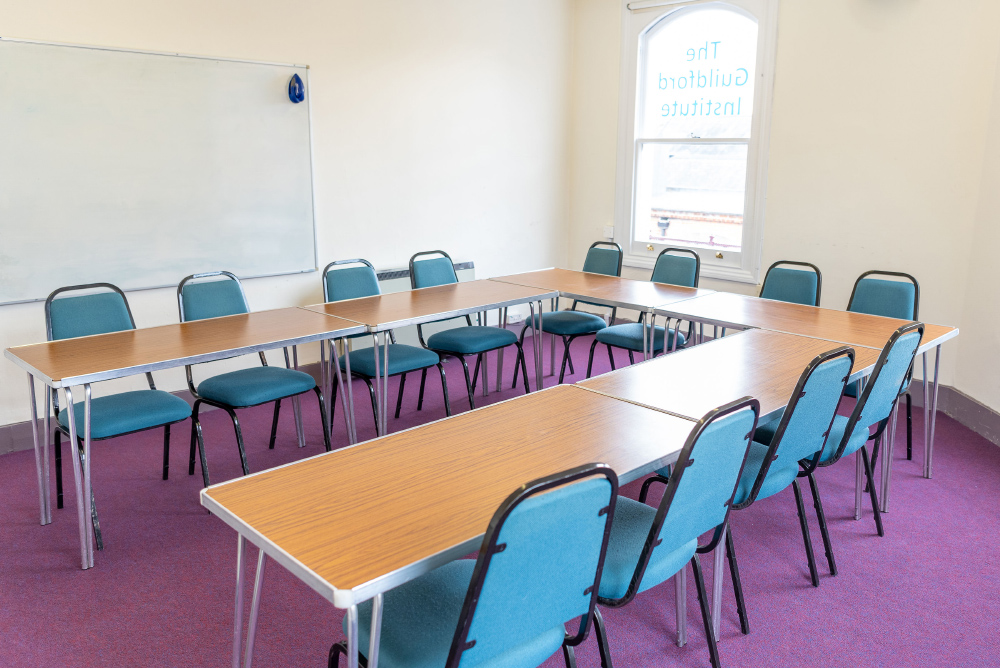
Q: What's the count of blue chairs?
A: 12